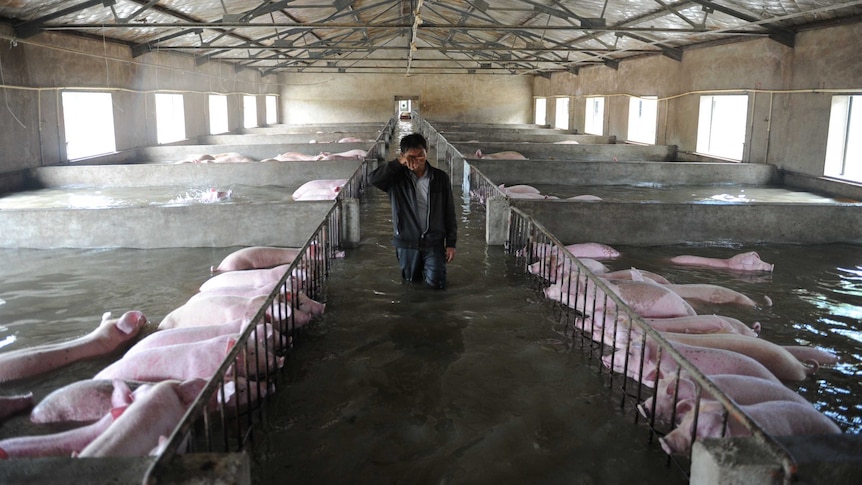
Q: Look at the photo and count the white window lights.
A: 11